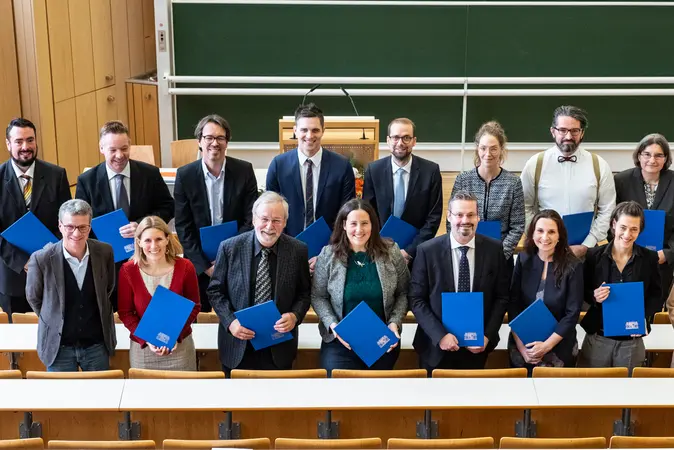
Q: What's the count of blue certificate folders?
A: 14